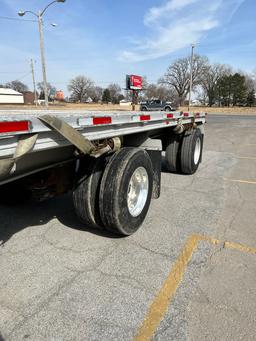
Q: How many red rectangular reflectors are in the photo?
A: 6